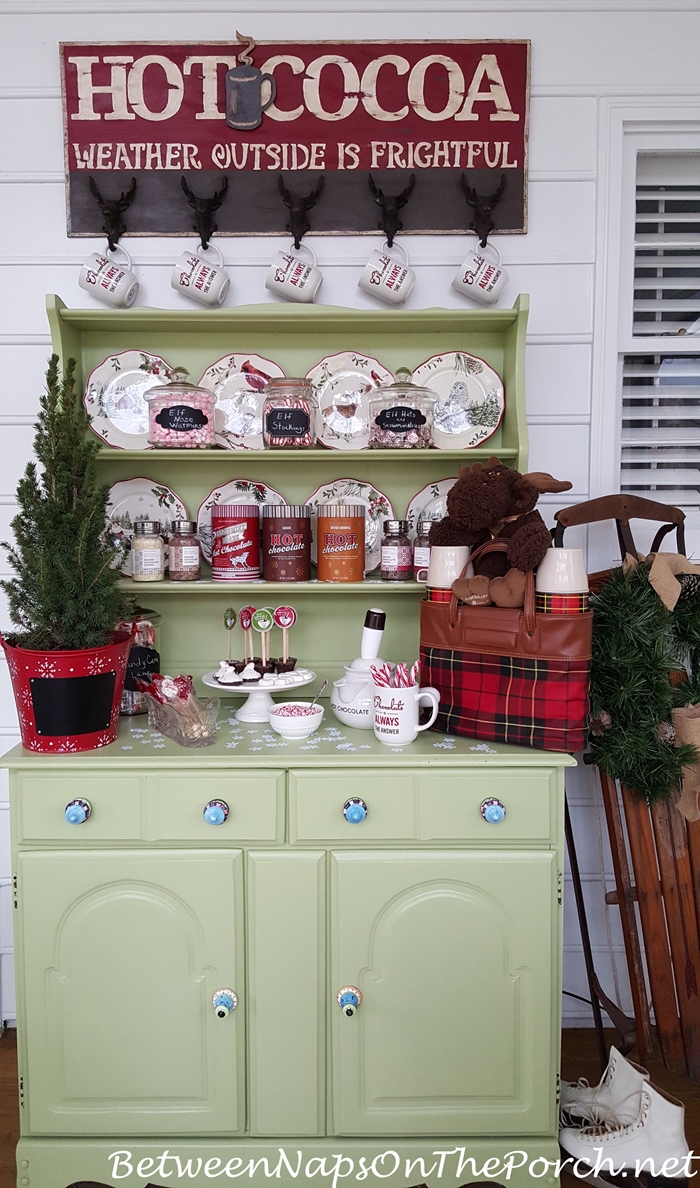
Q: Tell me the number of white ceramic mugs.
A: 6